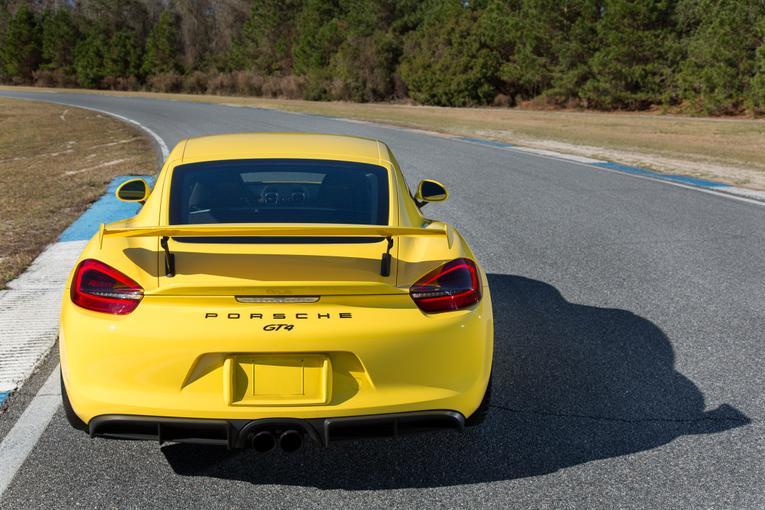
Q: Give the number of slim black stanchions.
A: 2